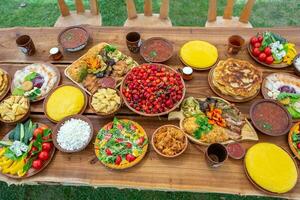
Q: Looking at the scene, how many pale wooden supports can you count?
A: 9